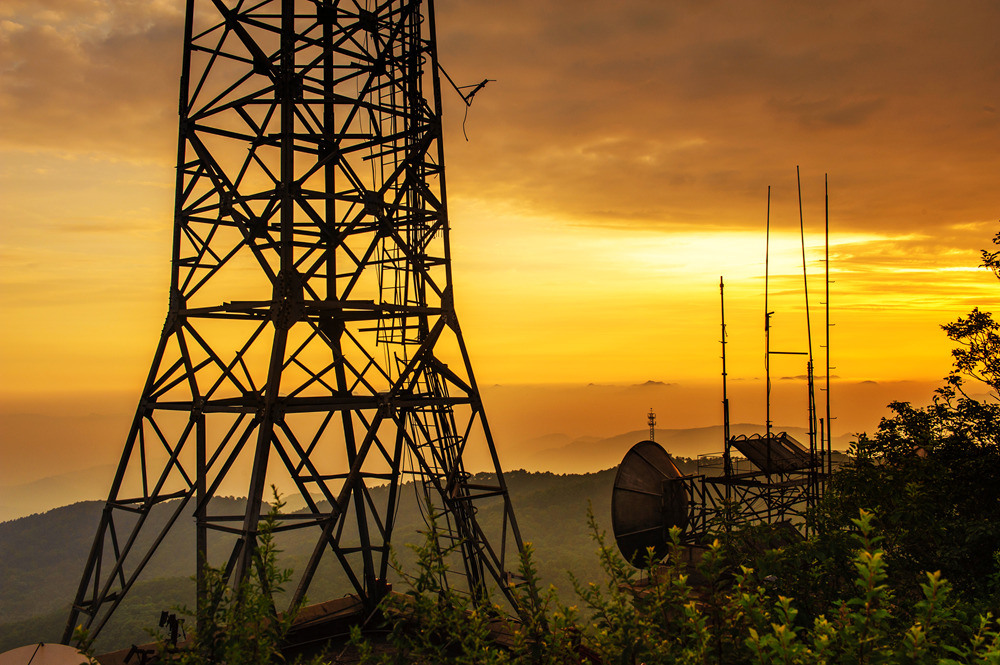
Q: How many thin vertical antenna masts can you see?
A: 4